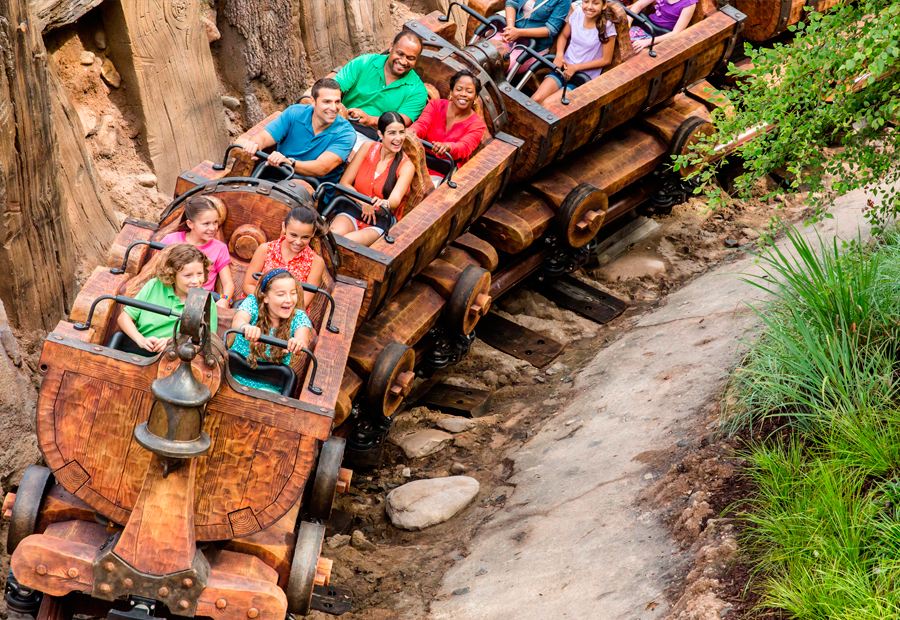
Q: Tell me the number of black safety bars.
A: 11